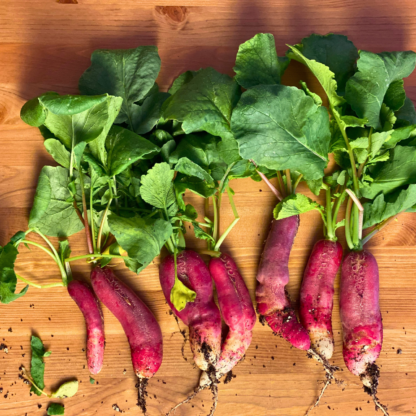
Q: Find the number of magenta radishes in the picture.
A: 7